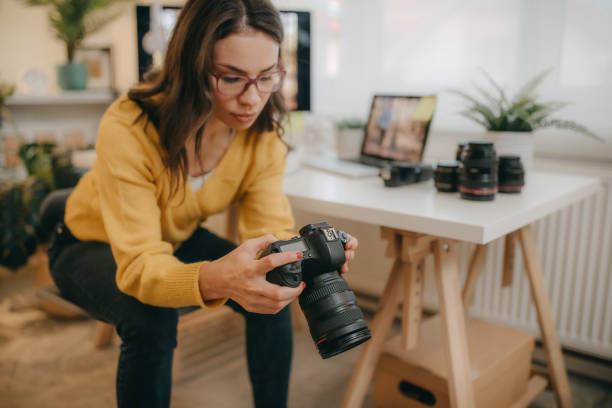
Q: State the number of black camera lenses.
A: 5